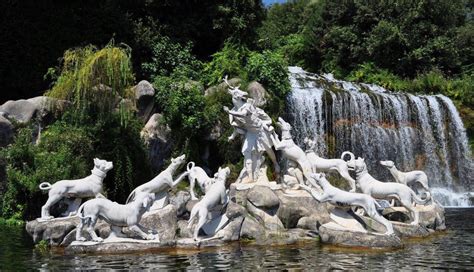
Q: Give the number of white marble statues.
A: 11